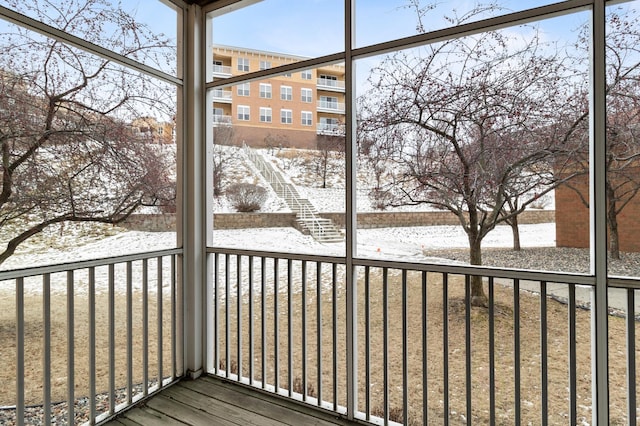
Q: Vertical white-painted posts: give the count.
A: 3